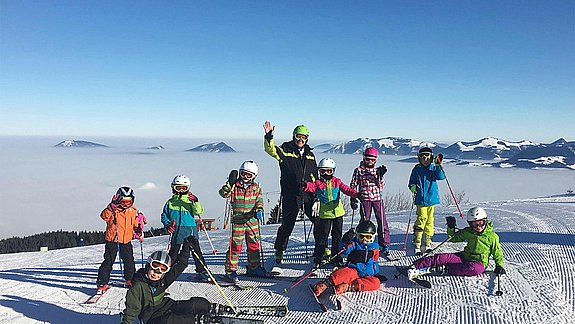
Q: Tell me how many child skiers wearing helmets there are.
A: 9